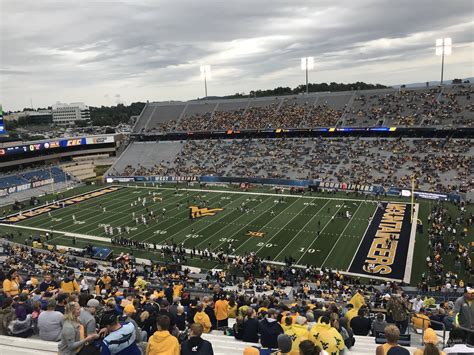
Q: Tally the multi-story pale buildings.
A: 1